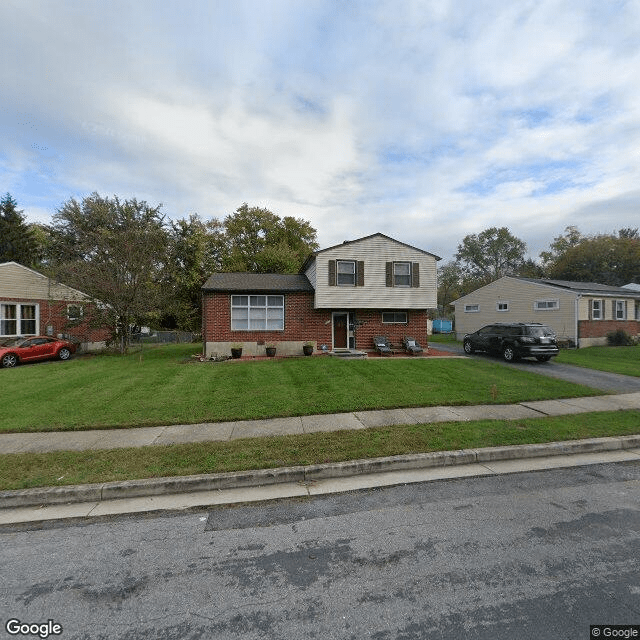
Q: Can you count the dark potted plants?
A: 3